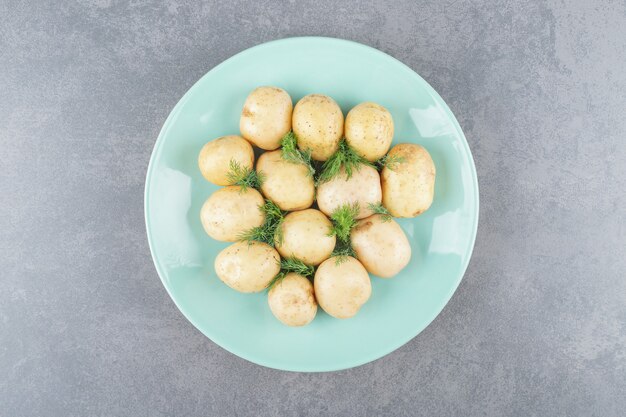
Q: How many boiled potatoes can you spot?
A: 13